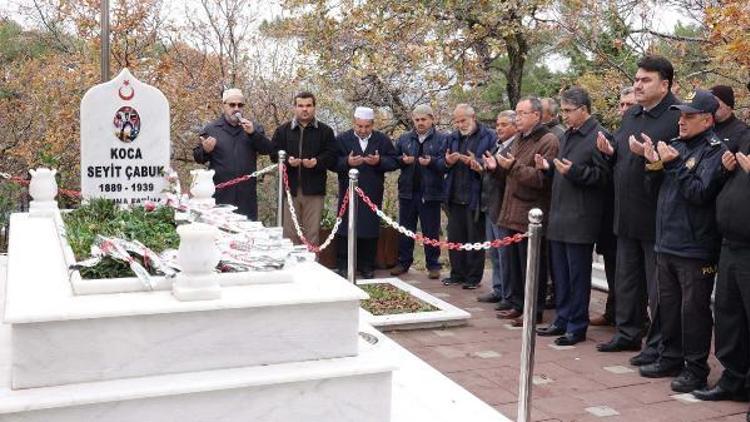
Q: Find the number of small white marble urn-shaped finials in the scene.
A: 3